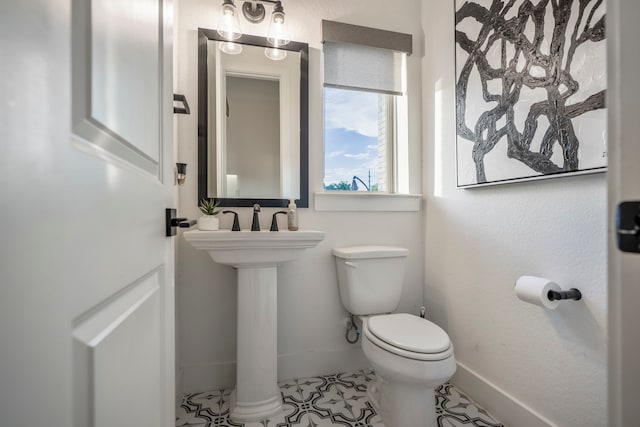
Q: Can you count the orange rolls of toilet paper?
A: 0